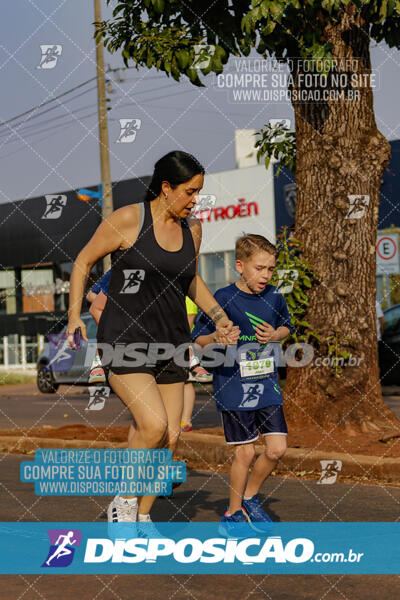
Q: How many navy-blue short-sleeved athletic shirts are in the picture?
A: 1